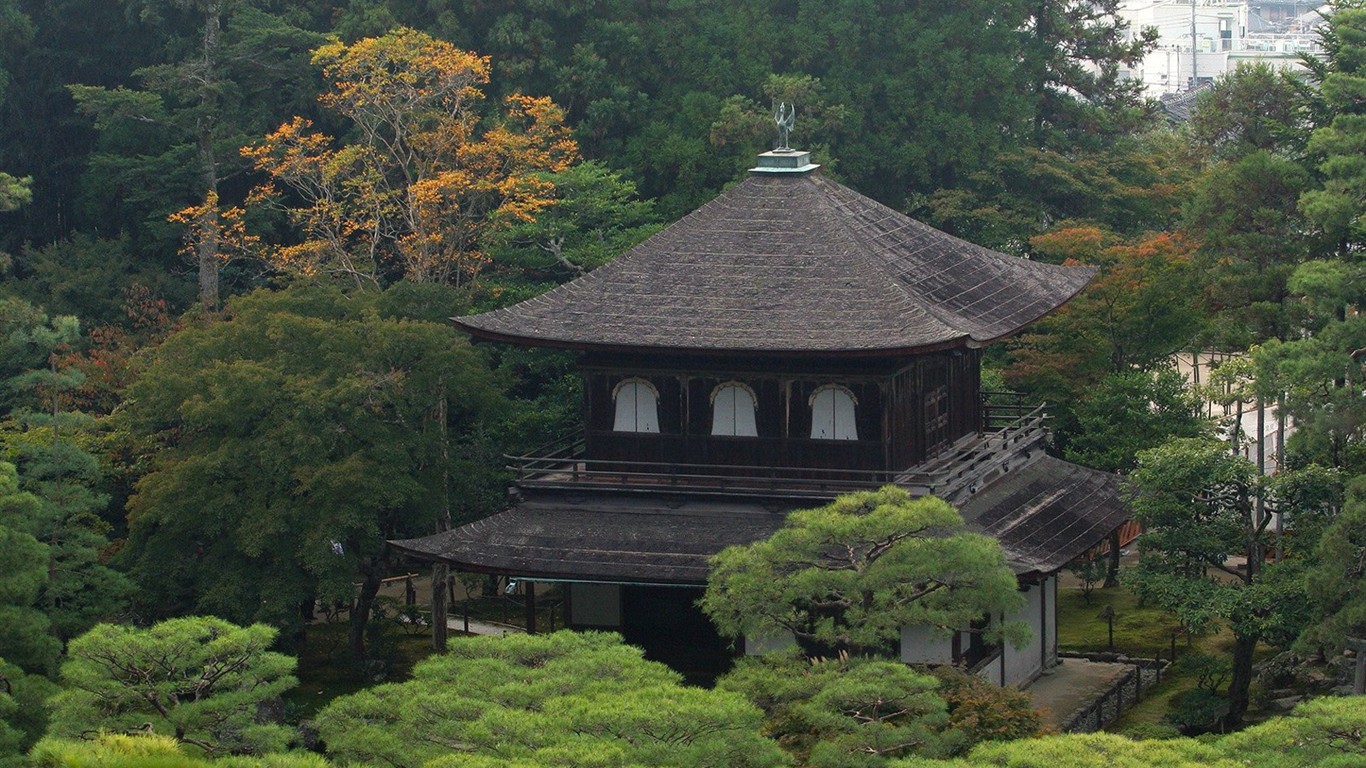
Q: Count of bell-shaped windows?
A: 3